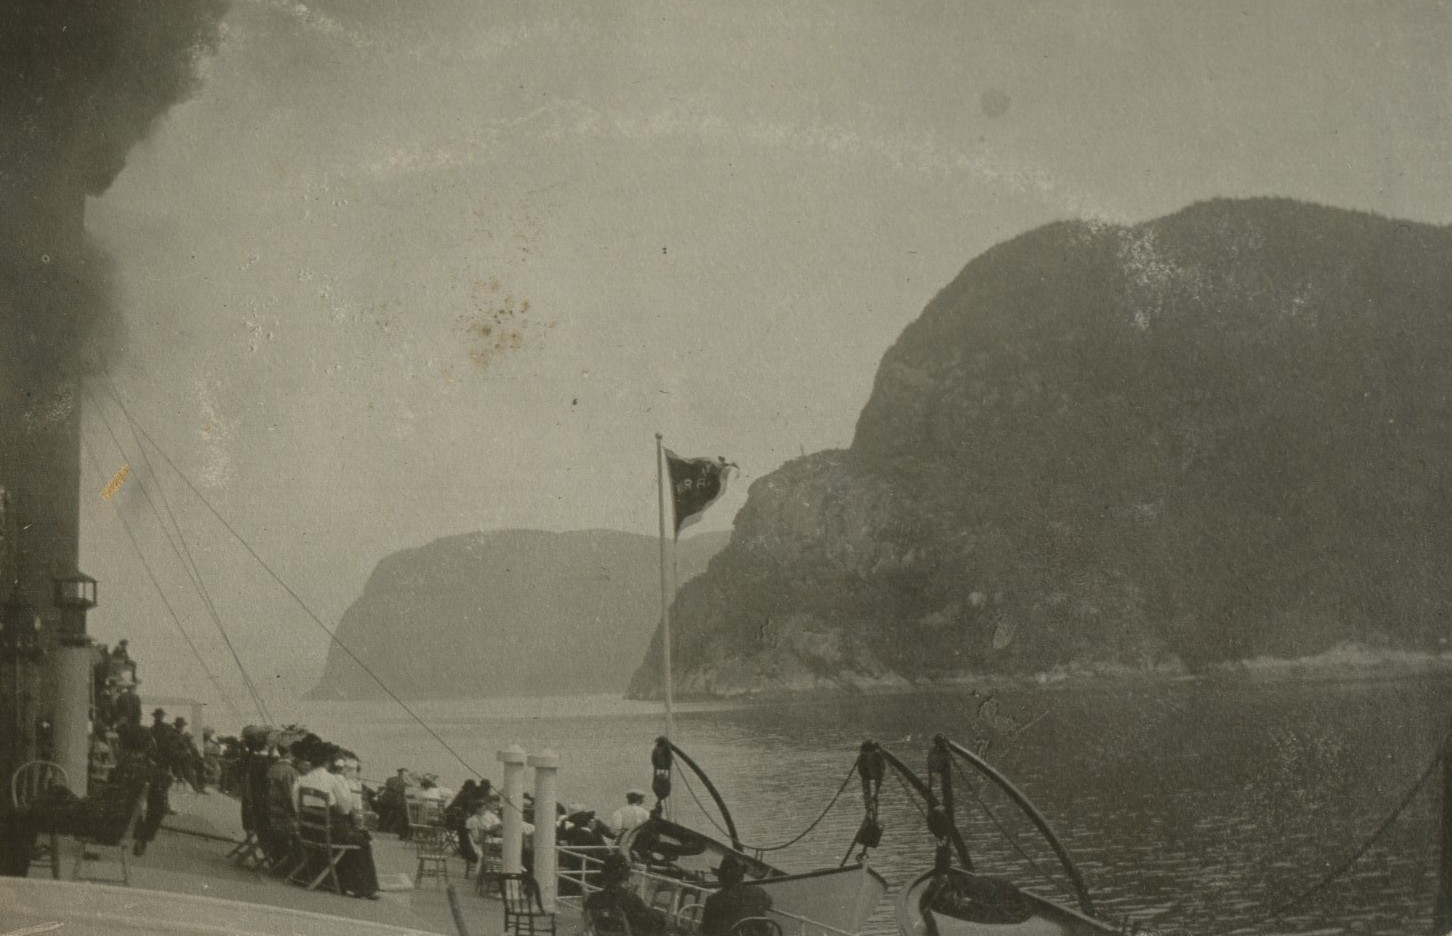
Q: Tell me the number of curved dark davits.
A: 3